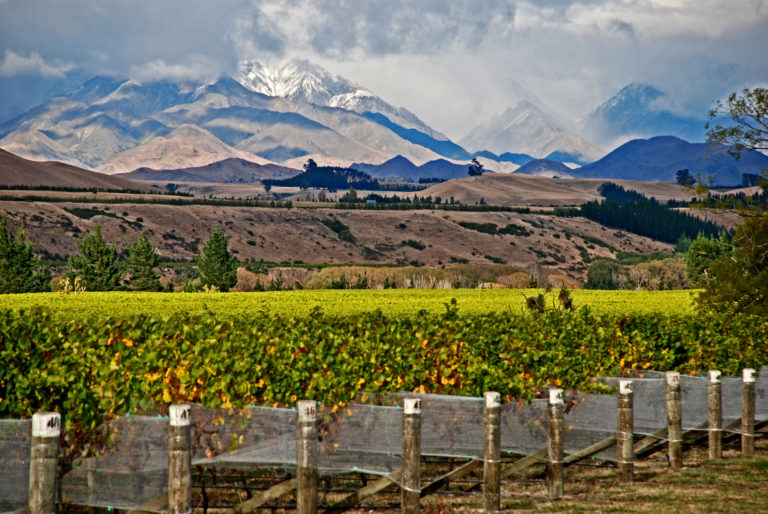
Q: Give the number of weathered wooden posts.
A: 10